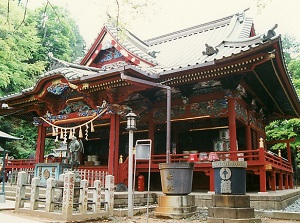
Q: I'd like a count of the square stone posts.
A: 7